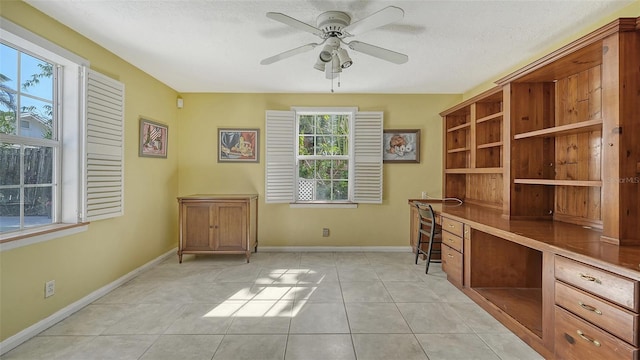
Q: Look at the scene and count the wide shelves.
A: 2